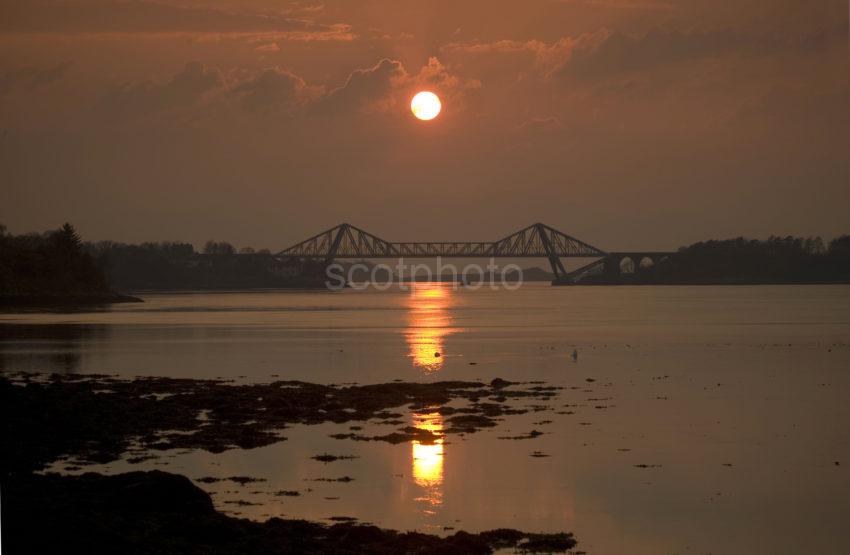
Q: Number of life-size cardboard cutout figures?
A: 0